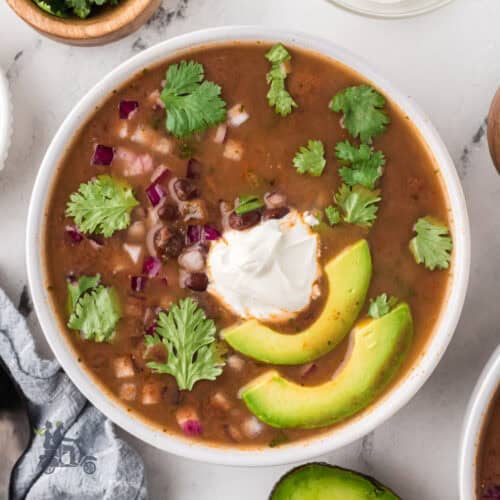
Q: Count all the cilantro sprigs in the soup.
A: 11